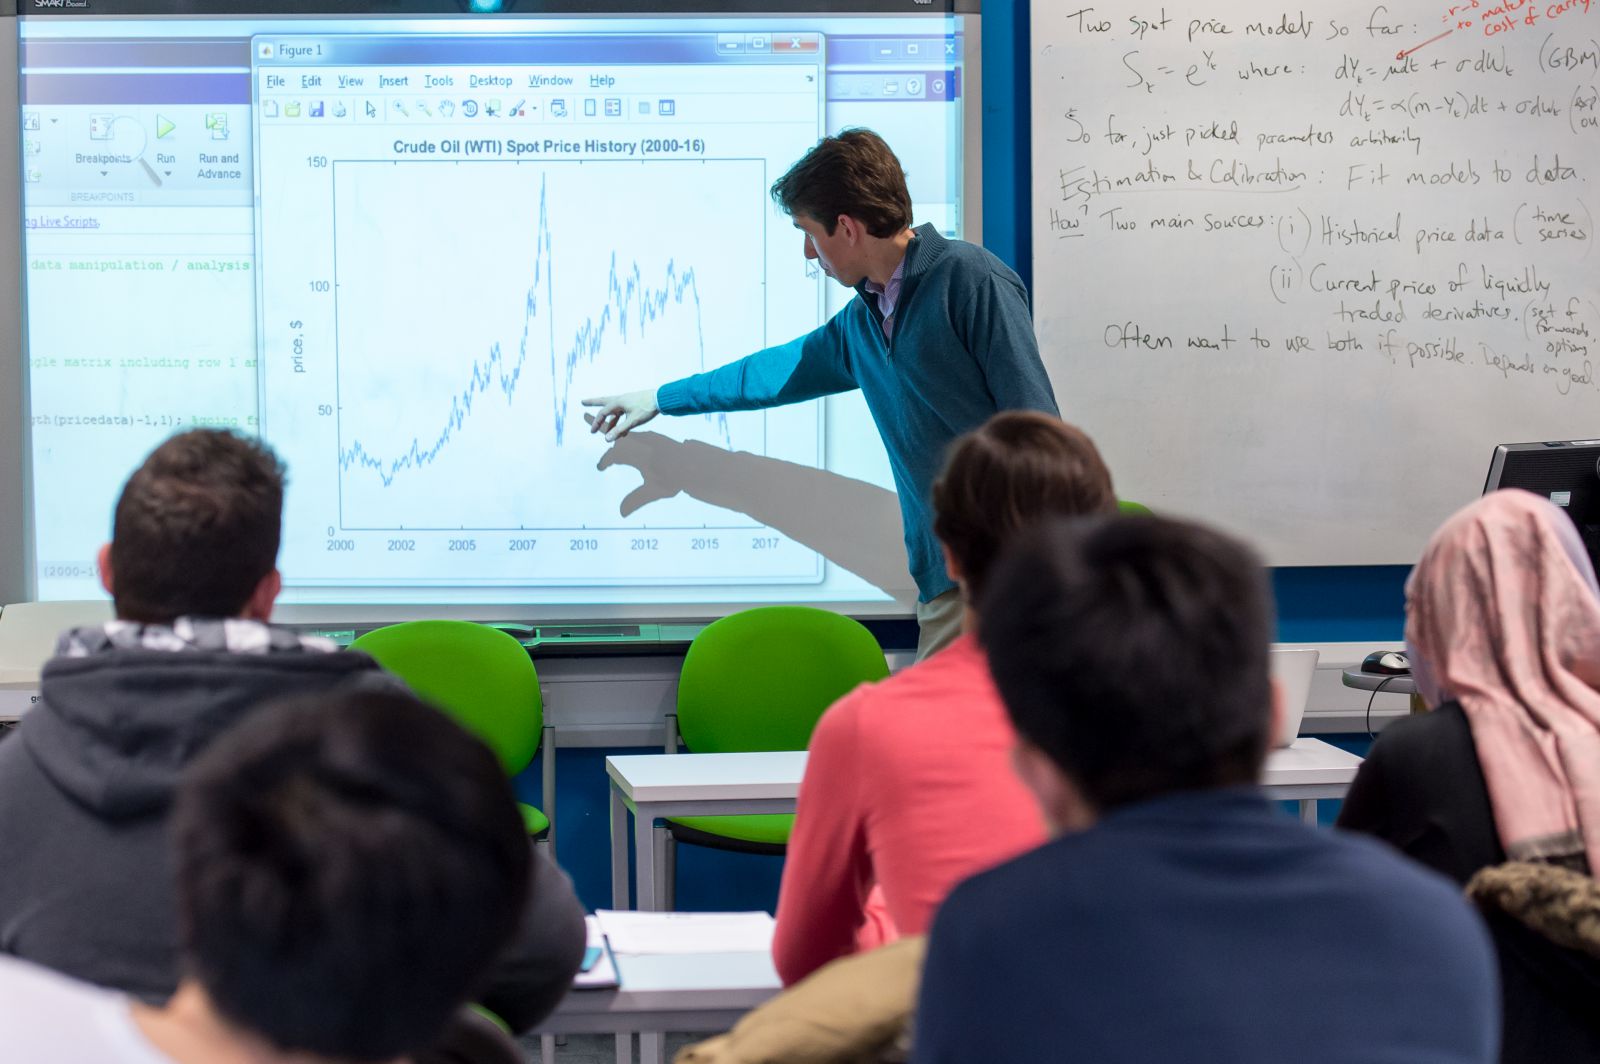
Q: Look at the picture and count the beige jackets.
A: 1